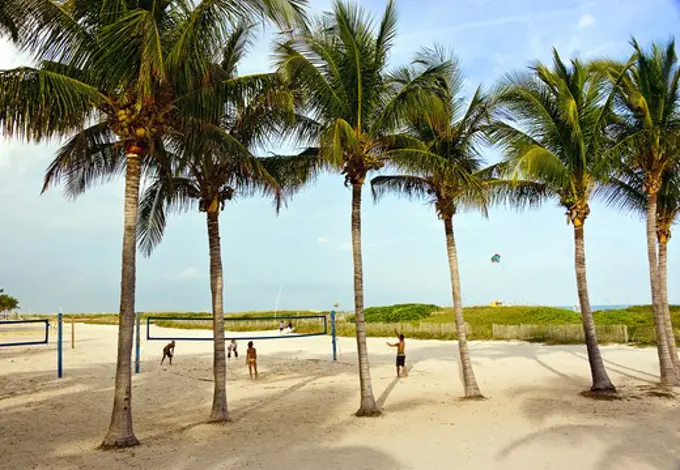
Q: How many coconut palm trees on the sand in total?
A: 7